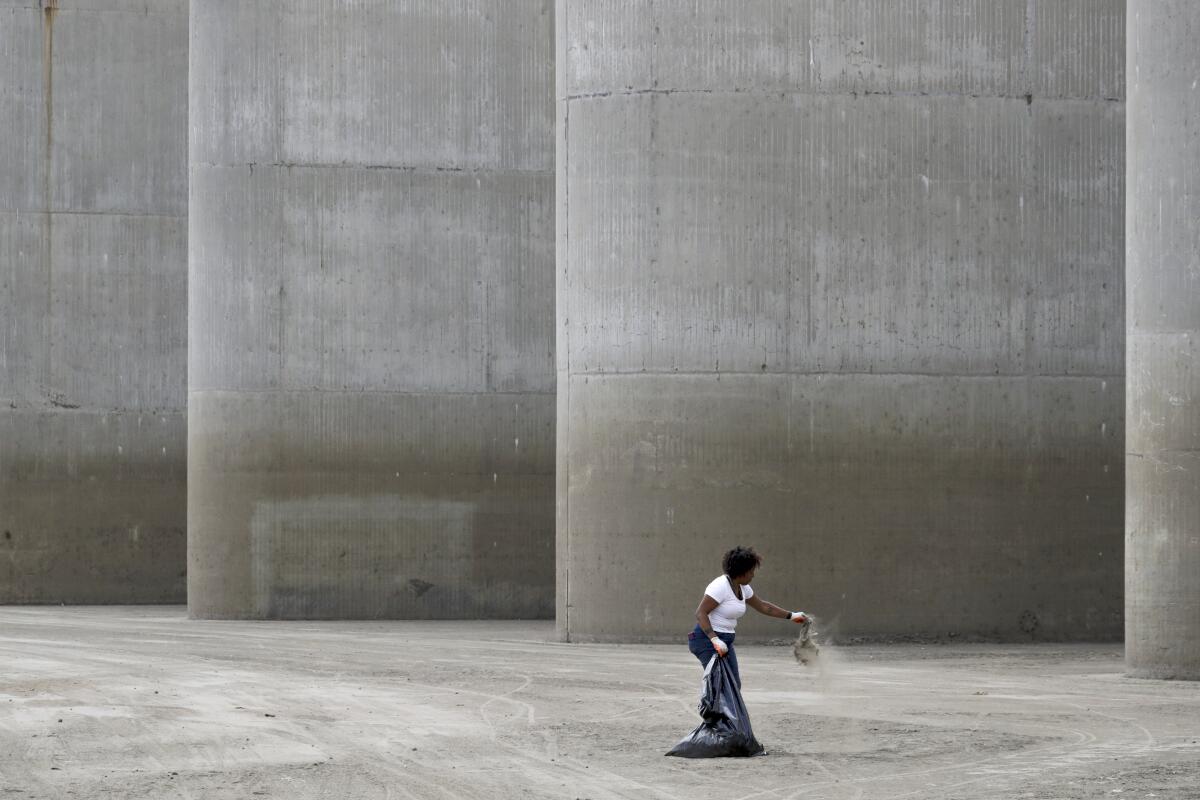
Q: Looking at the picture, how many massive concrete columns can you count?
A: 4